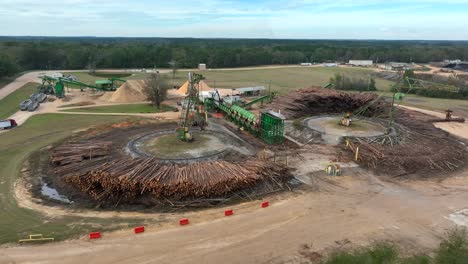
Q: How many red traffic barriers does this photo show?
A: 5